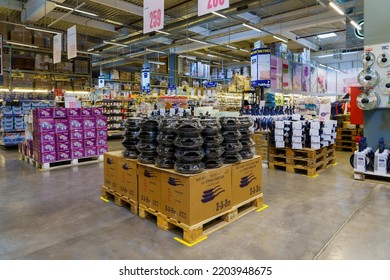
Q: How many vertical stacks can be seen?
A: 7